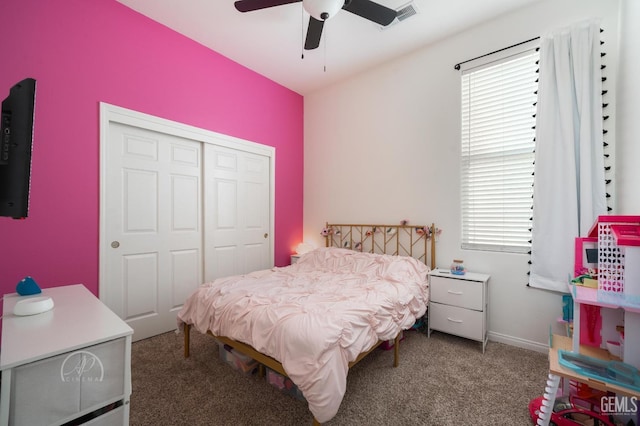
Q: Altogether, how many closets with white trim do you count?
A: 1